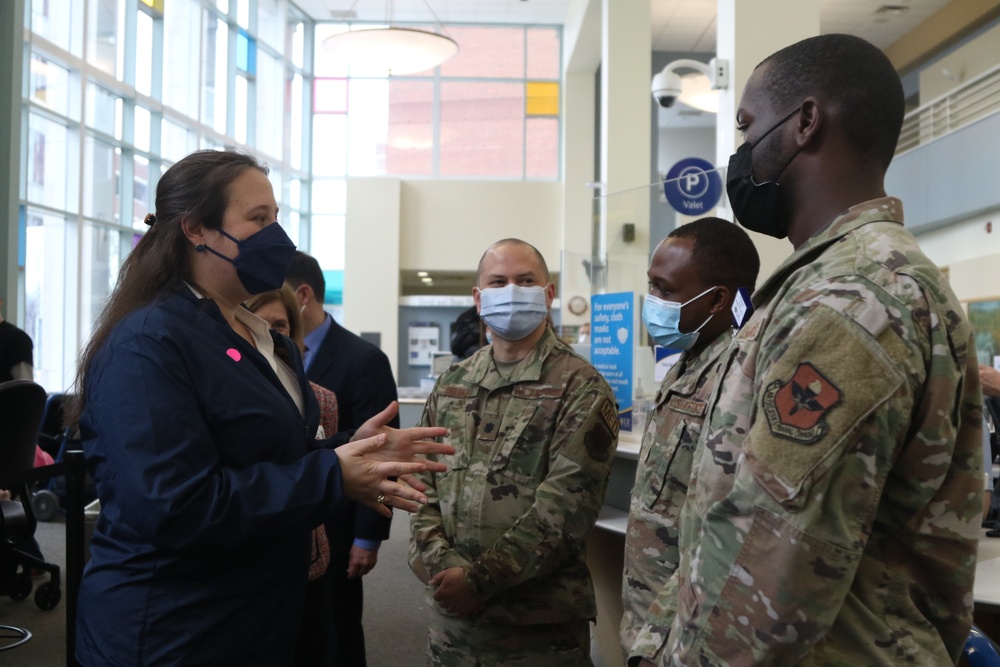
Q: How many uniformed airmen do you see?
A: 3